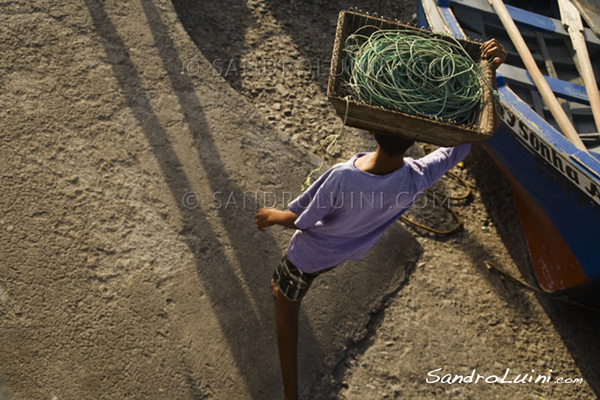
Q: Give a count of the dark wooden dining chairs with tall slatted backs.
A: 0